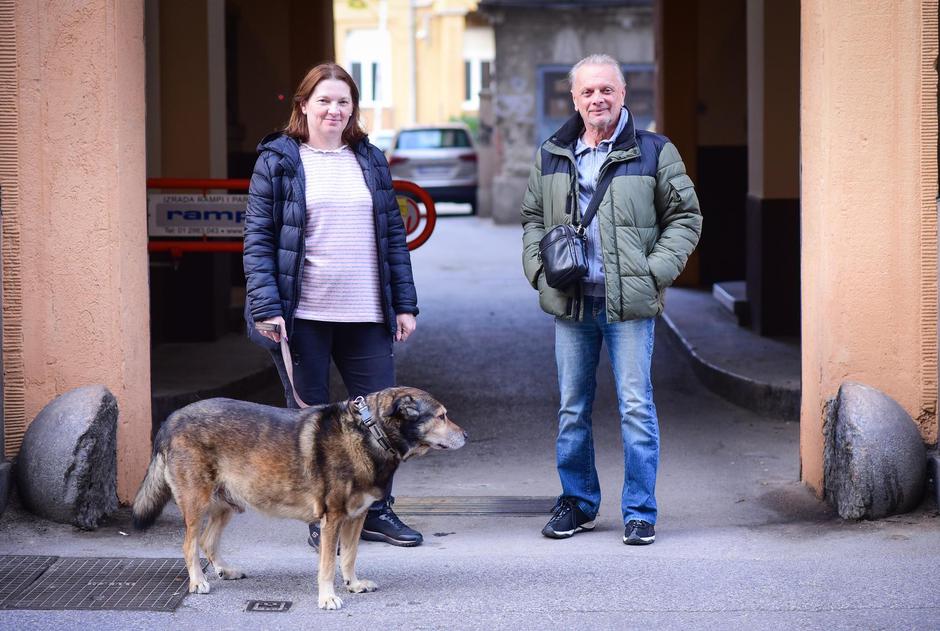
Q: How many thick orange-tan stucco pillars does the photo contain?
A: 2